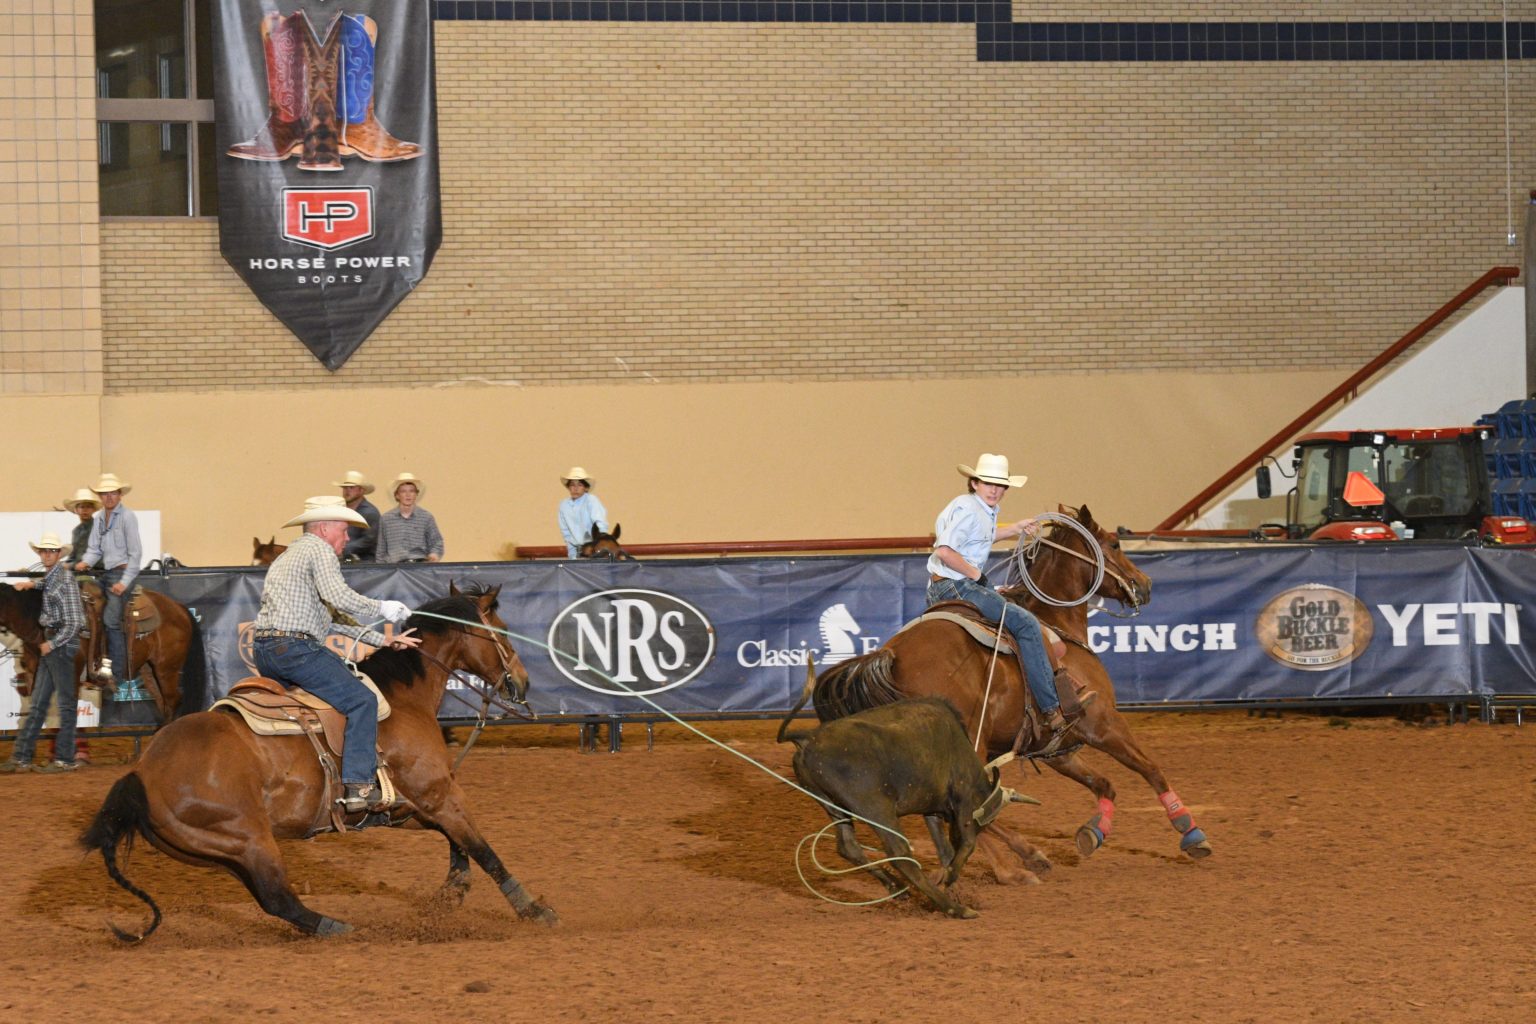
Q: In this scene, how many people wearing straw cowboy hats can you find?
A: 8